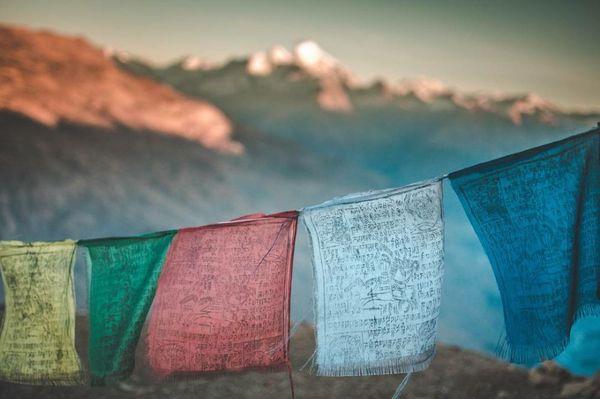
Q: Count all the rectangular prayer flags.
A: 5